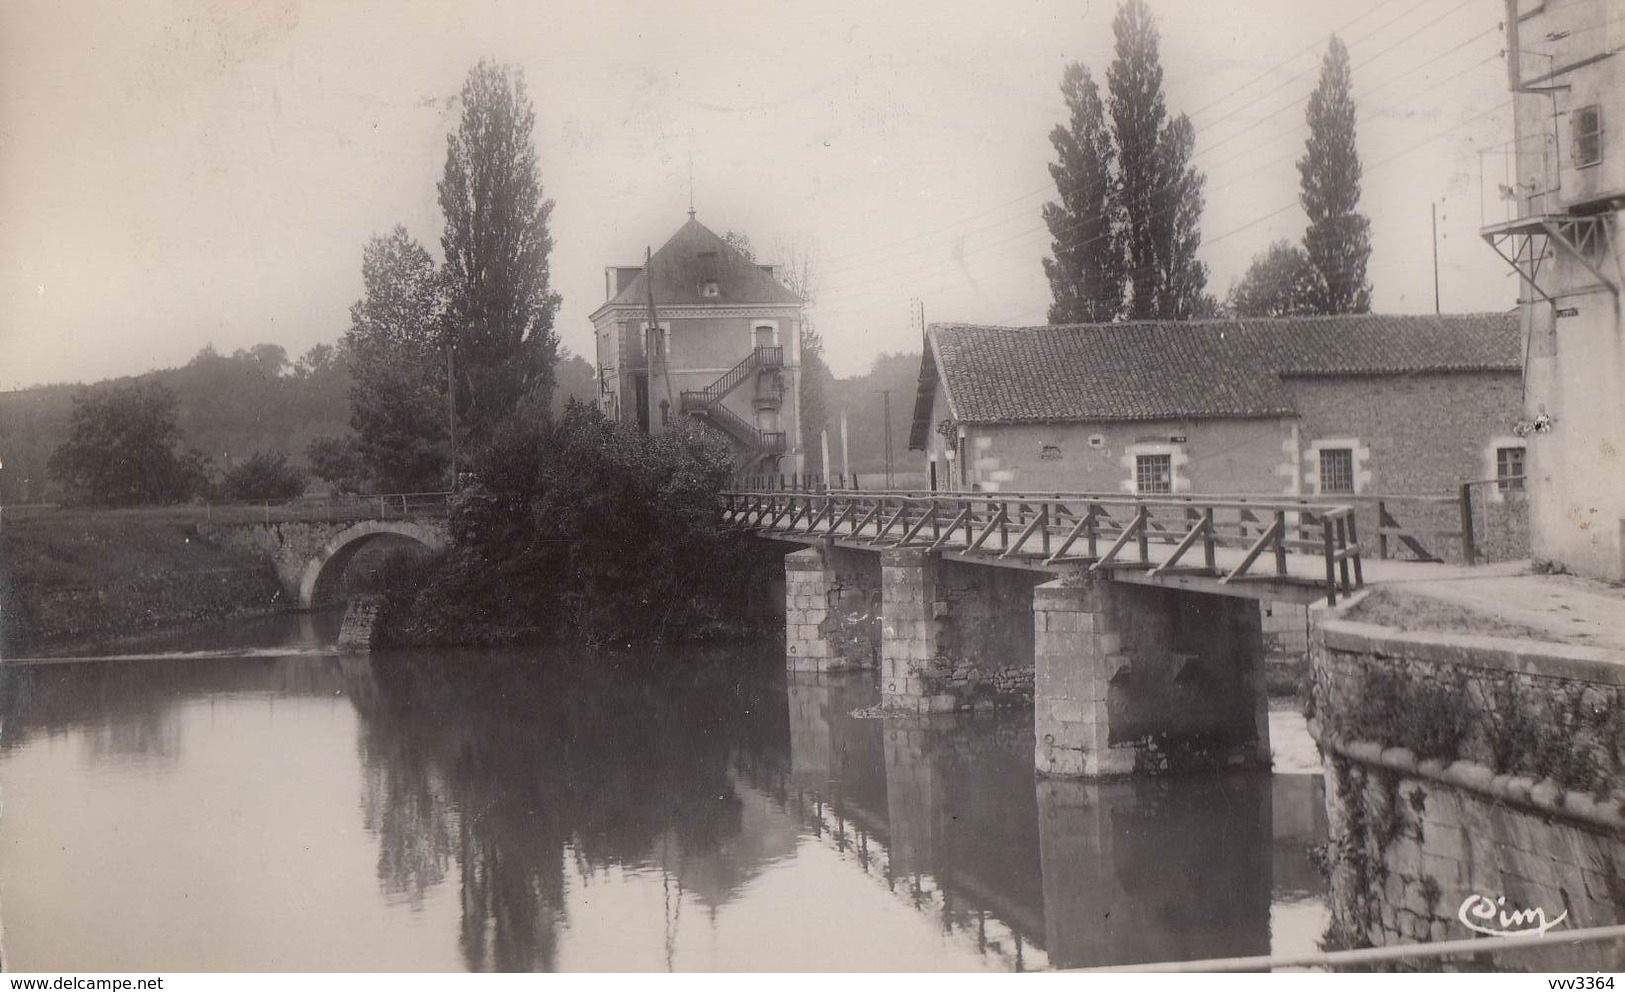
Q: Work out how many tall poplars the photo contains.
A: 5